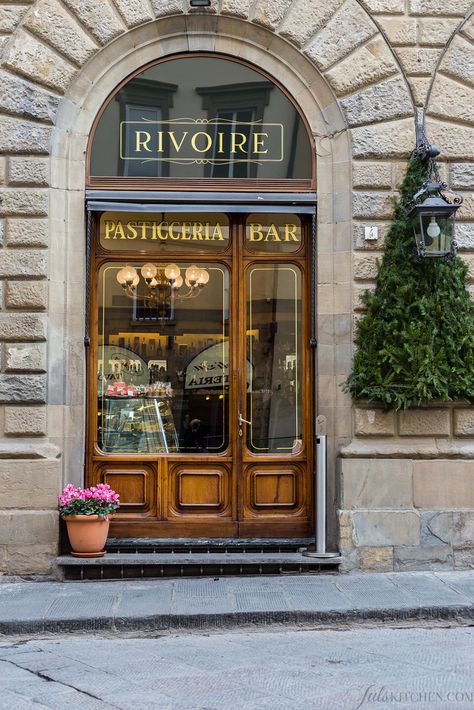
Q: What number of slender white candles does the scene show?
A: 0